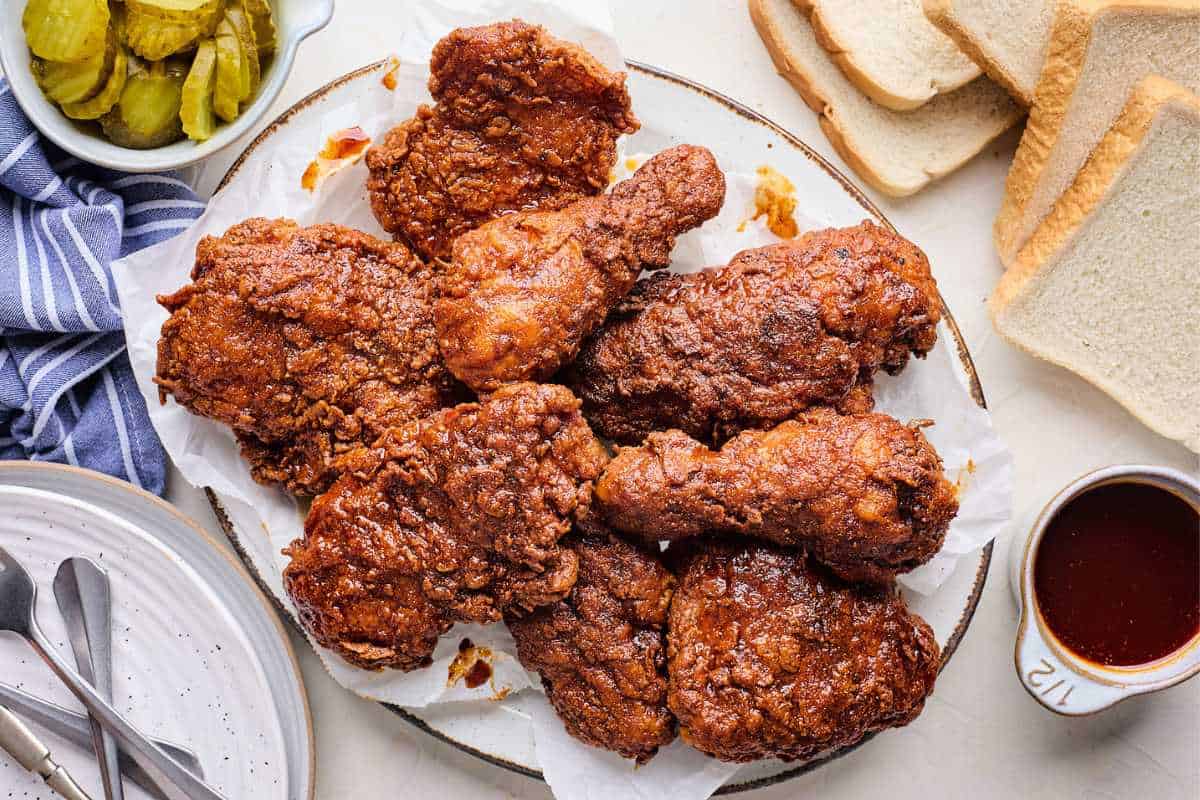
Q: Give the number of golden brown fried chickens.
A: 8